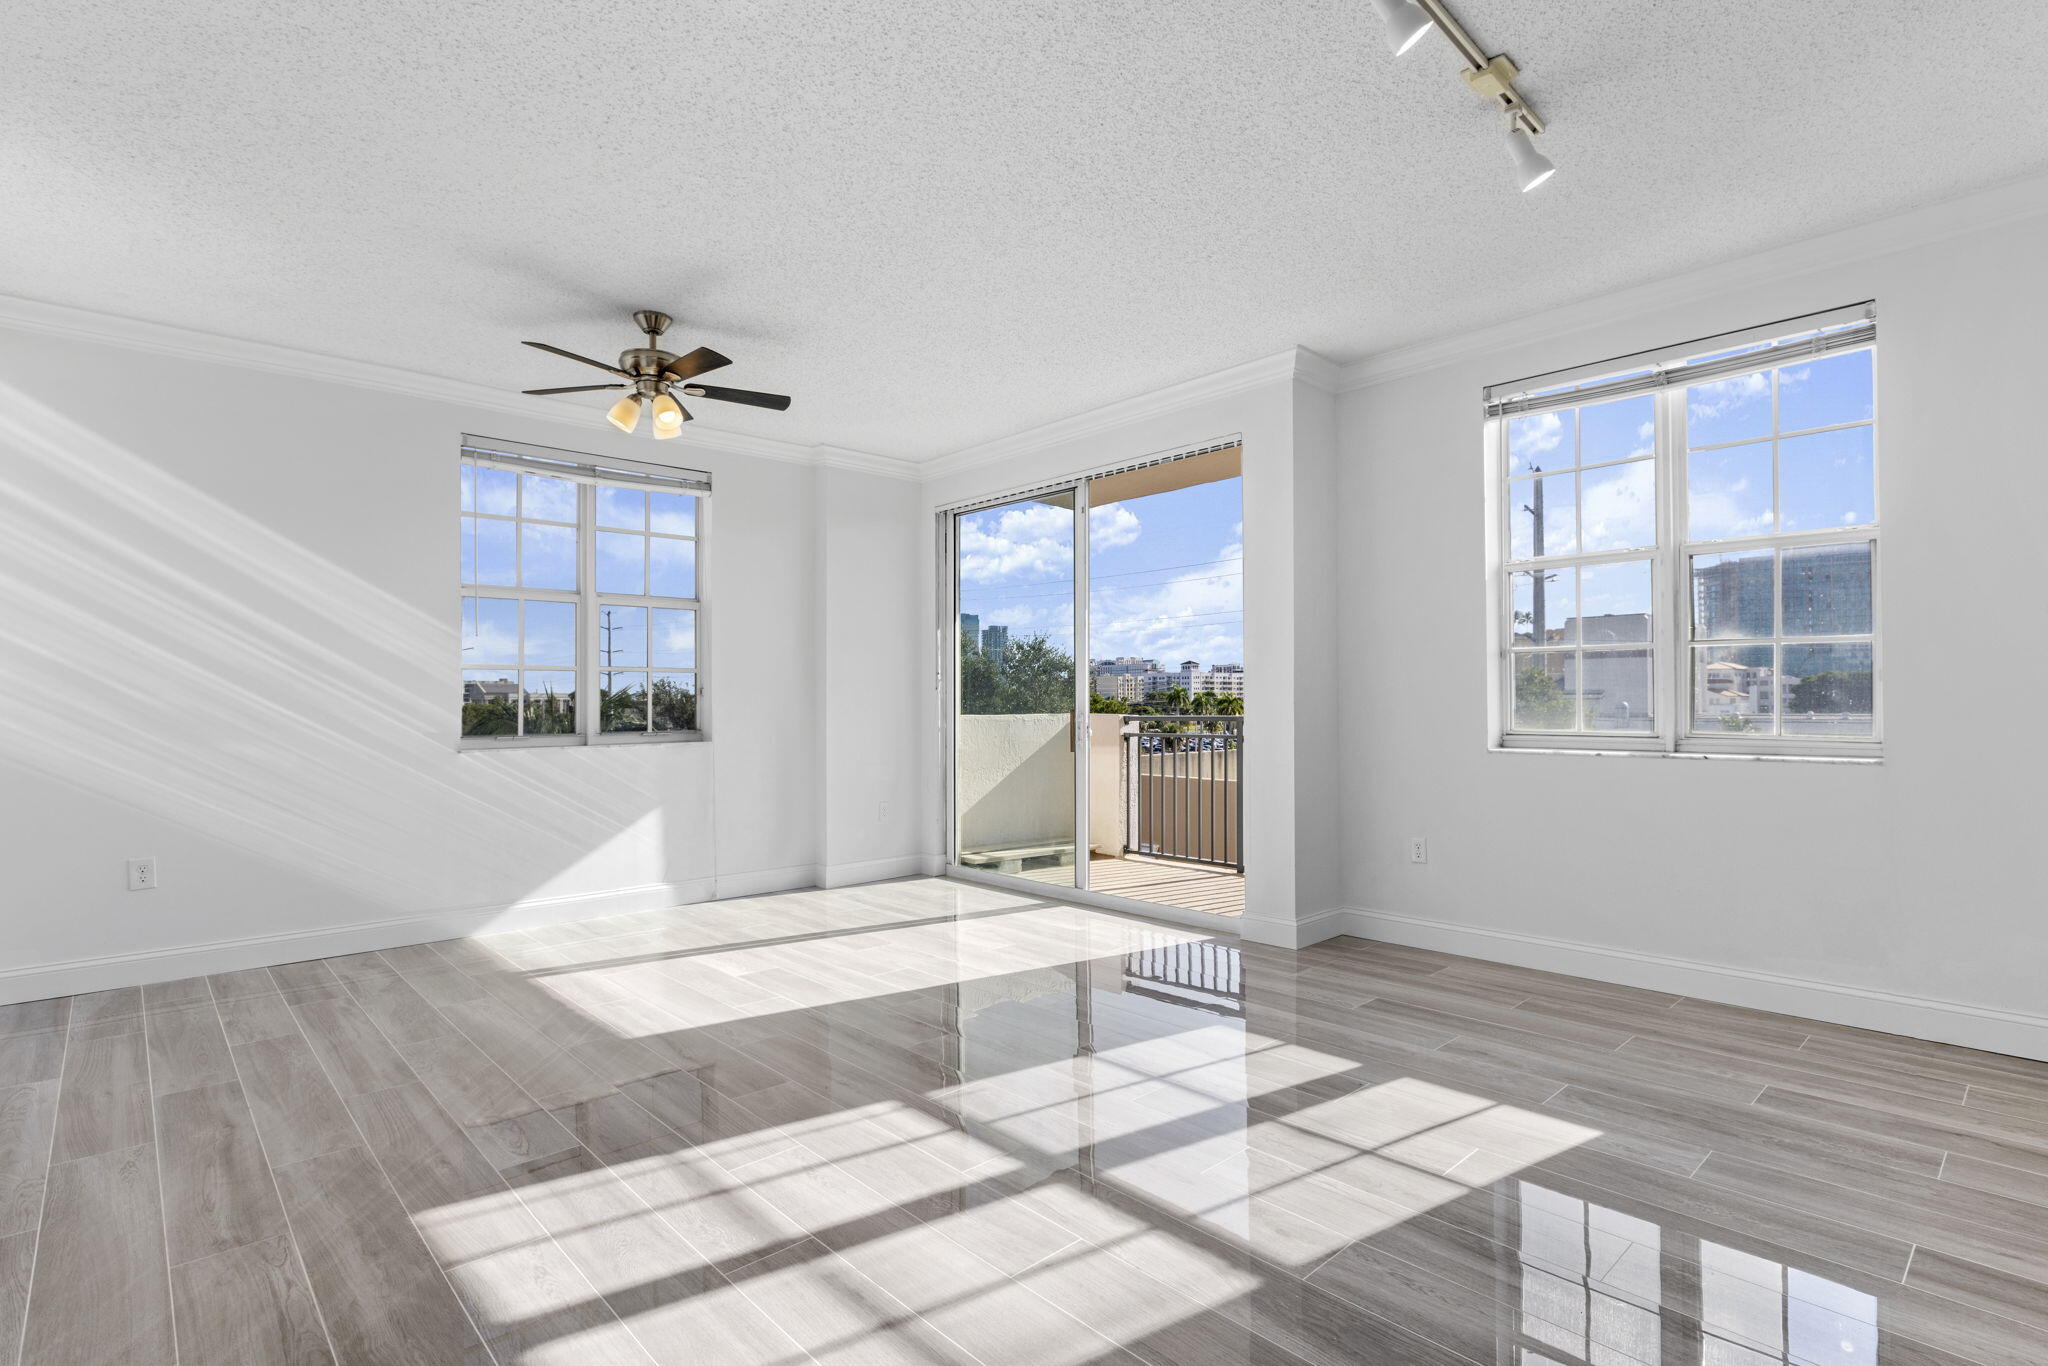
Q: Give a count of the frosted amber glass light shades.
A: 3